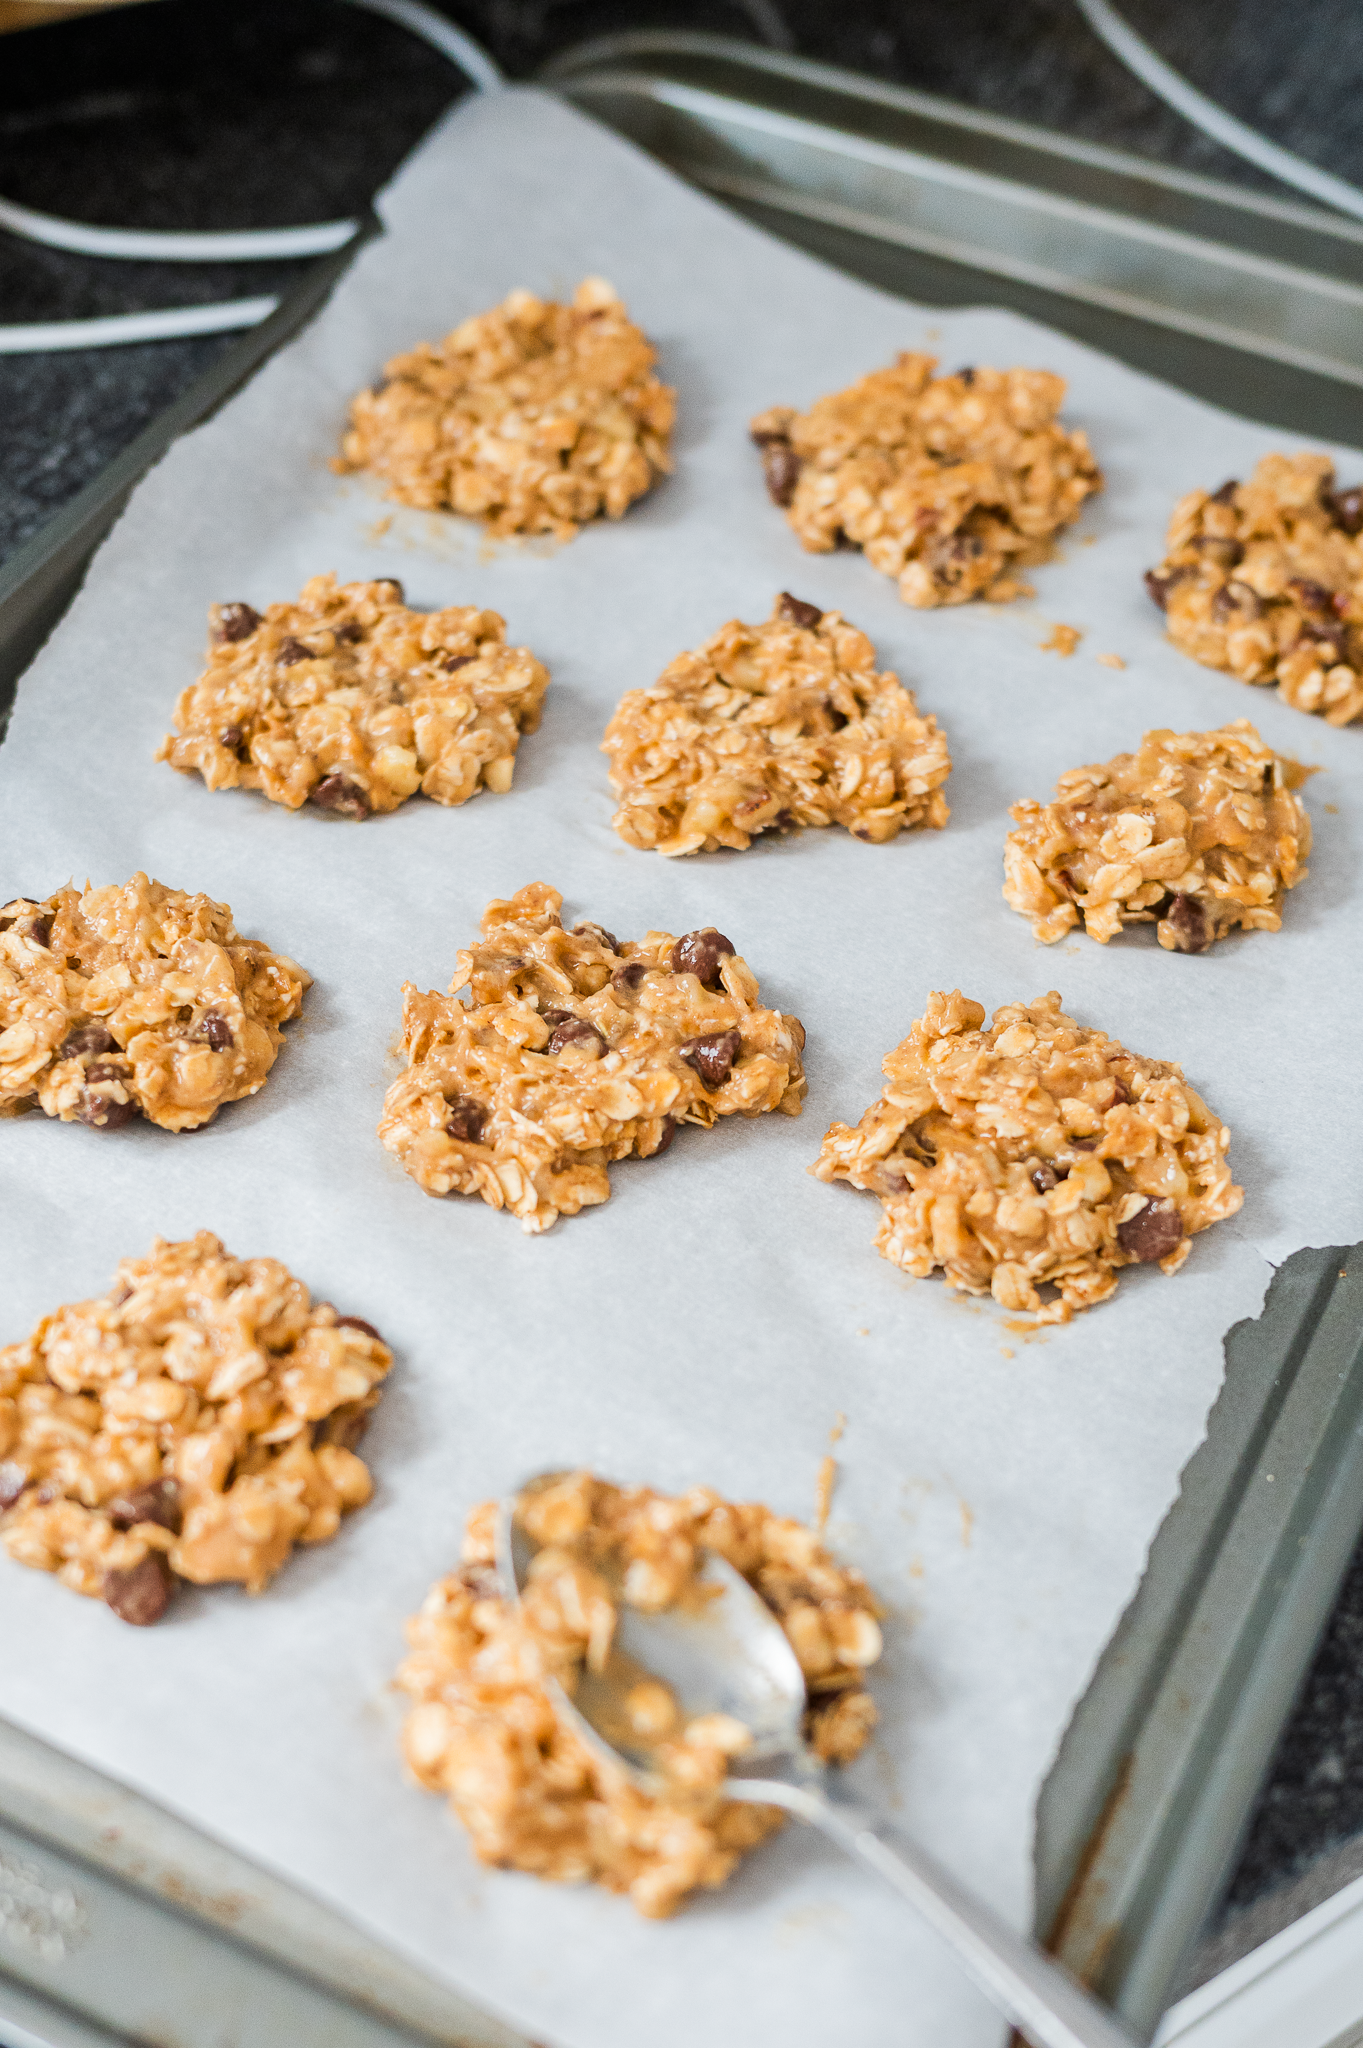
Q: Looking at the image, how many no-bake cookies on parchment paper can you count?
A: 11